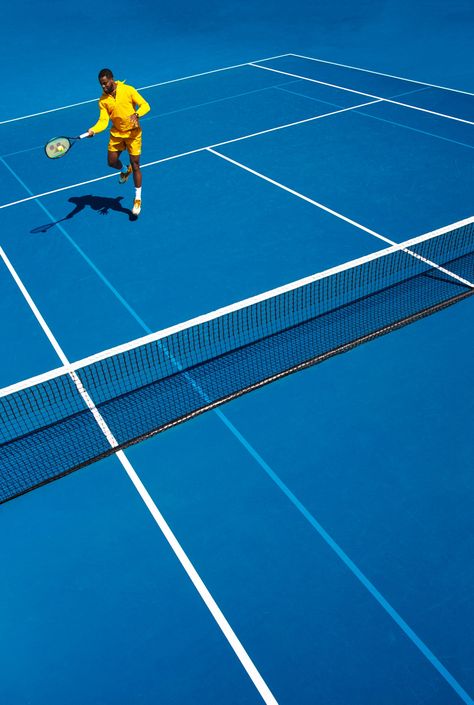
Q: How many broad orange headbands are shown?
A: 0